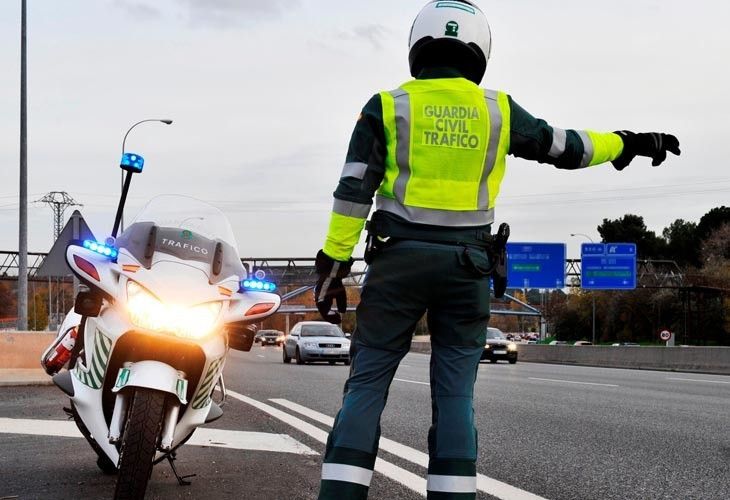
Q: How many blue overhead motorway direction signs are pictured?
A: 2